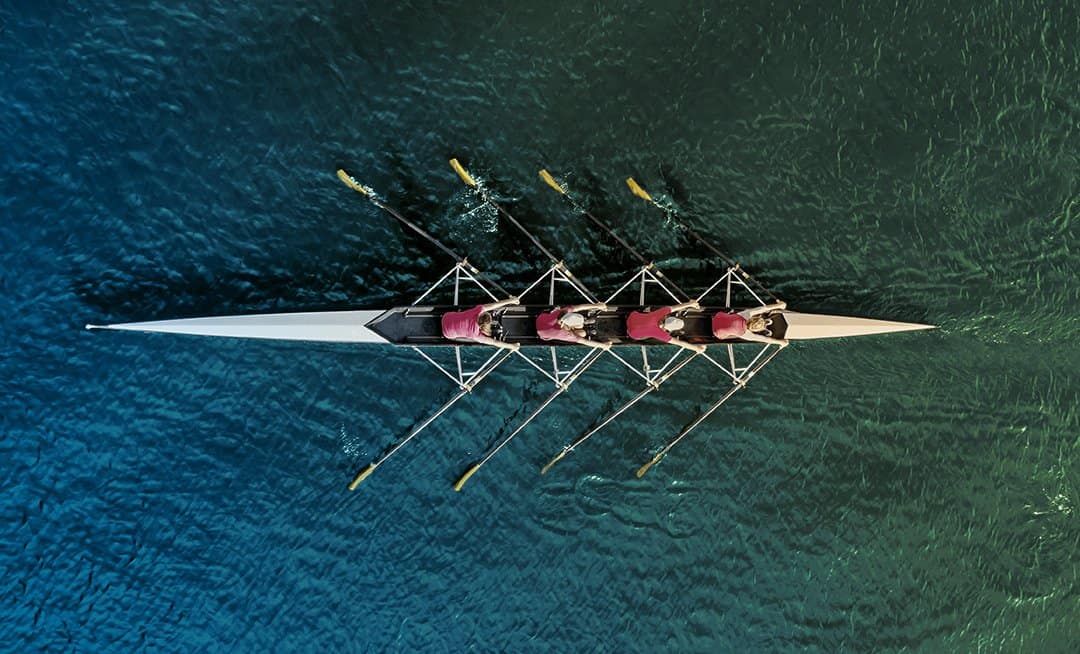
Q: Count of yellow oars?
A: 8